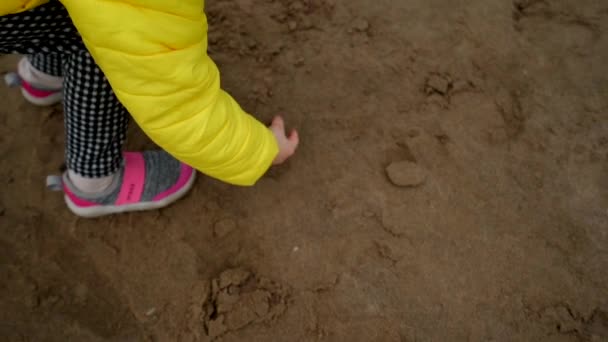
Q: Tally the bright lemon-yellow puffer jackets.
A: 1